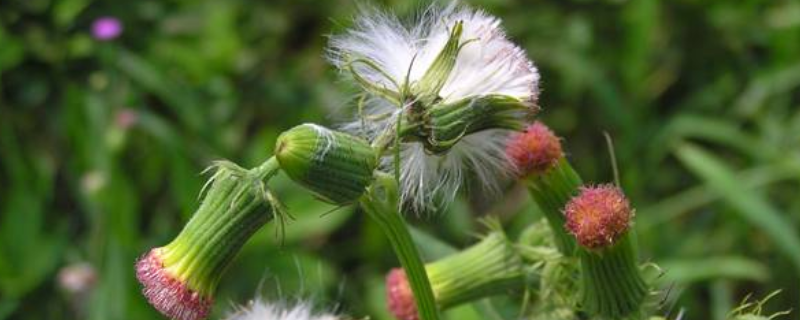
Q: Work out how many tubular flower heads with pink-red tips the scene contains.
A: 4